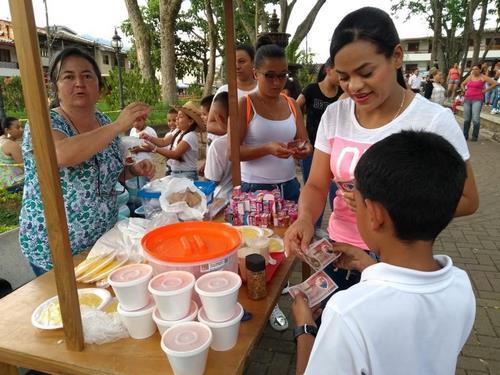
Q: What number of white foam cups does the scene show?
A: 7